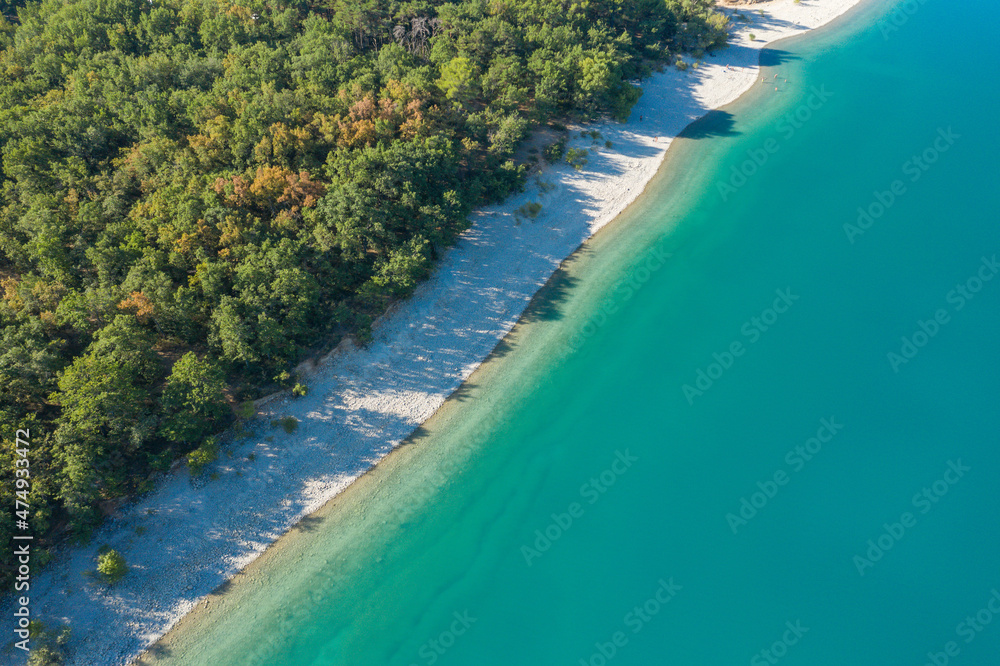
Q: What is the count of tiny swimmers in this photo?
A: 4